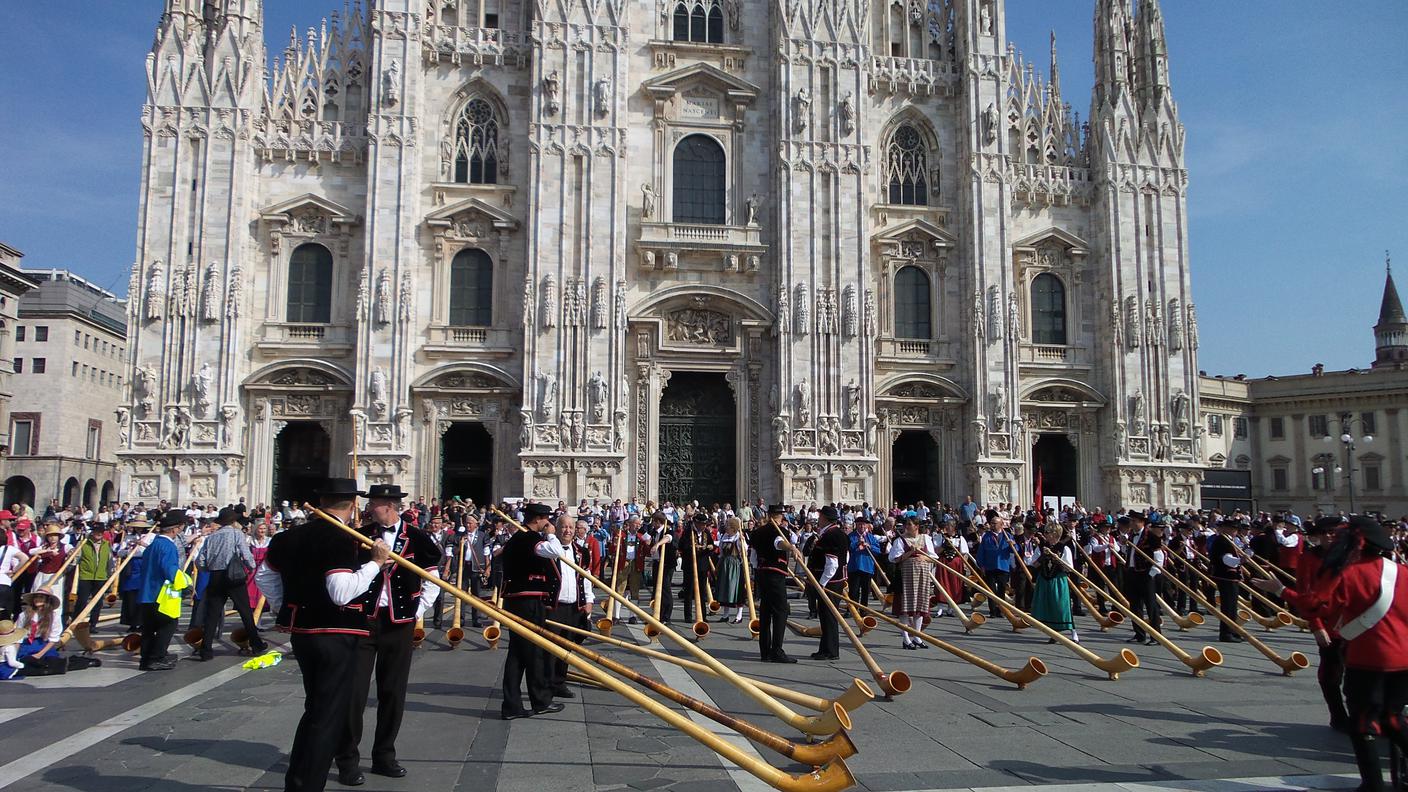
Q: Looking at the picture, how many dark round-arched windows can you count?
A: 5